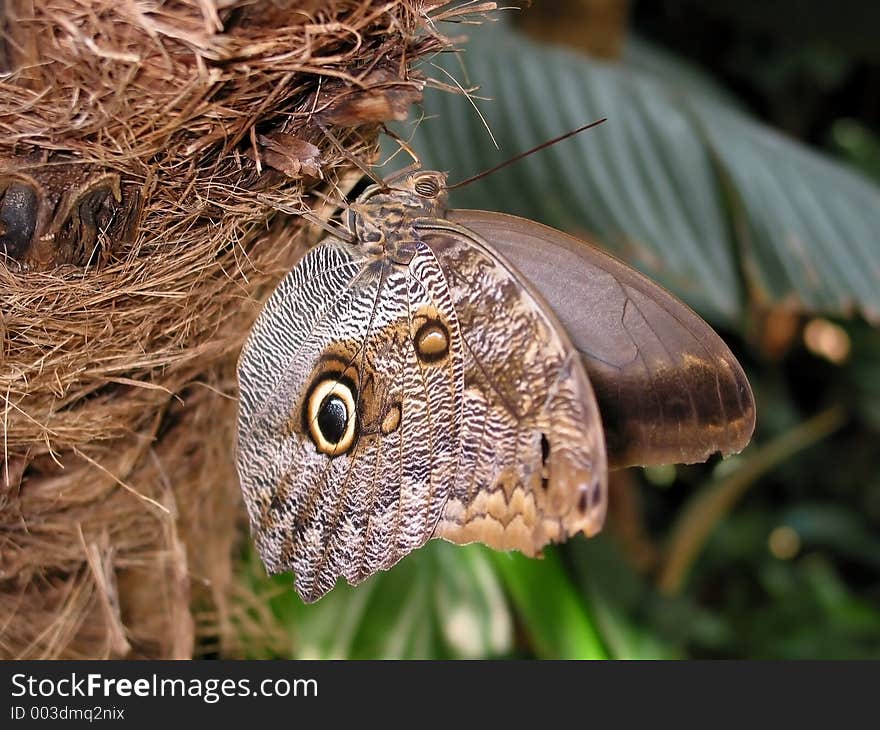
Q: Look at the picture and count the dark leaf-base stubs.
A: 2